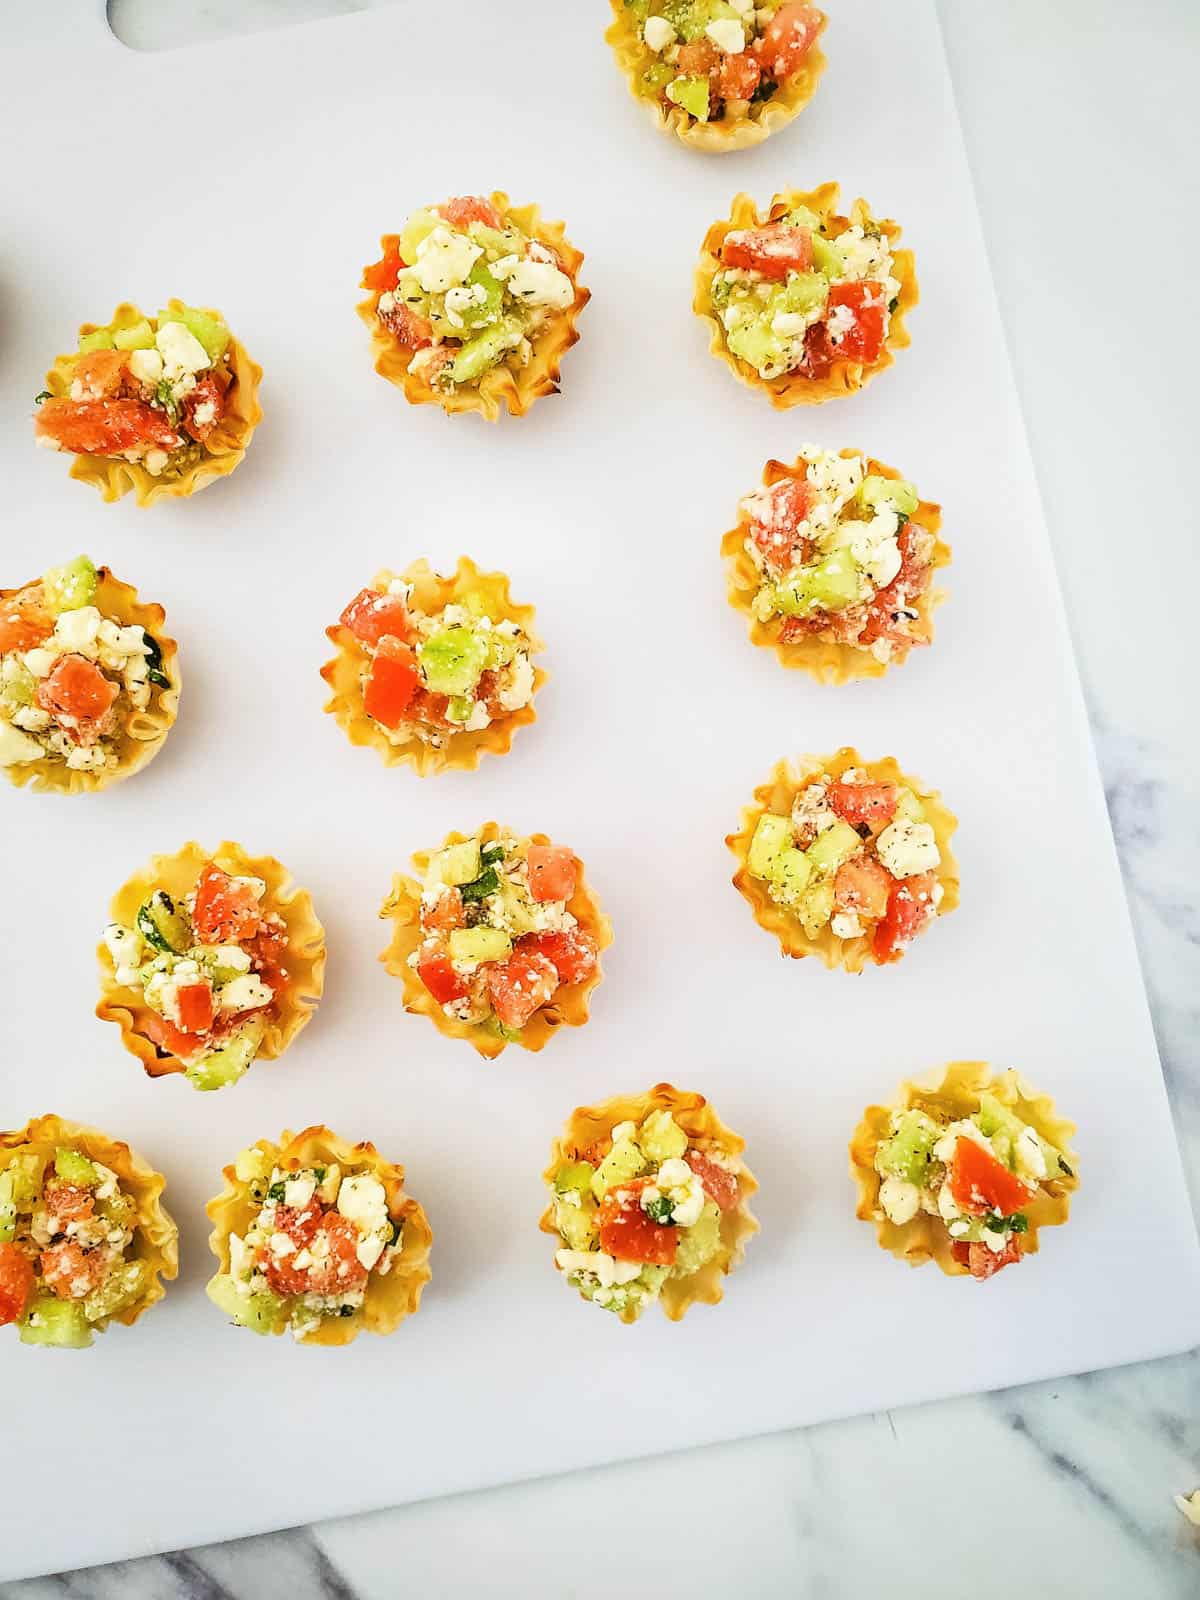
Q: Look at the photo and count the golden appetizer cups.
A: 14